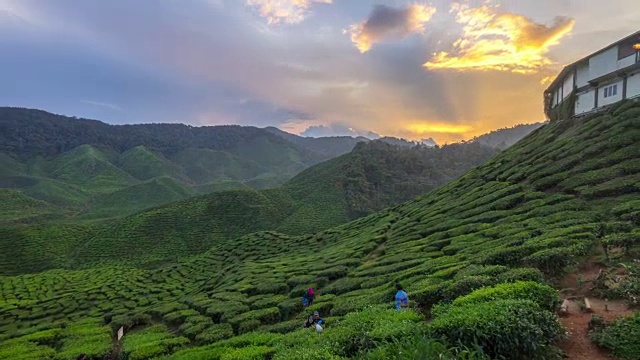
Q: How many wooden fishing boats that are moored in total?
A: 0